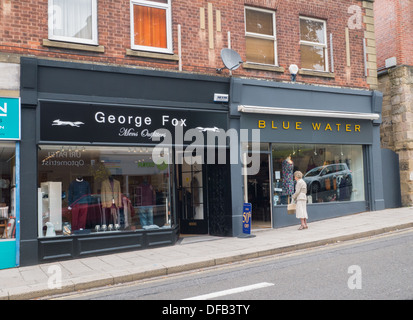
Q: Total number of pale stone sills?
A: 4